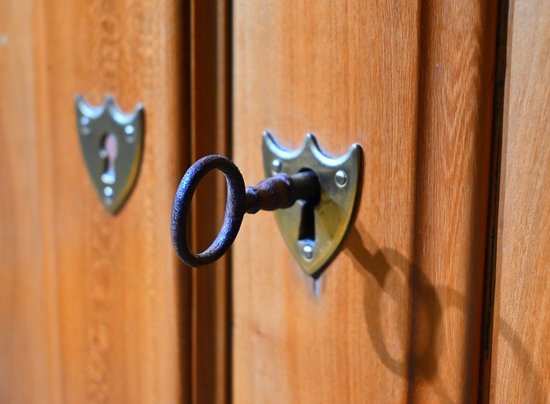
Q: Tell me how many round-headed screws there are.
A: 6